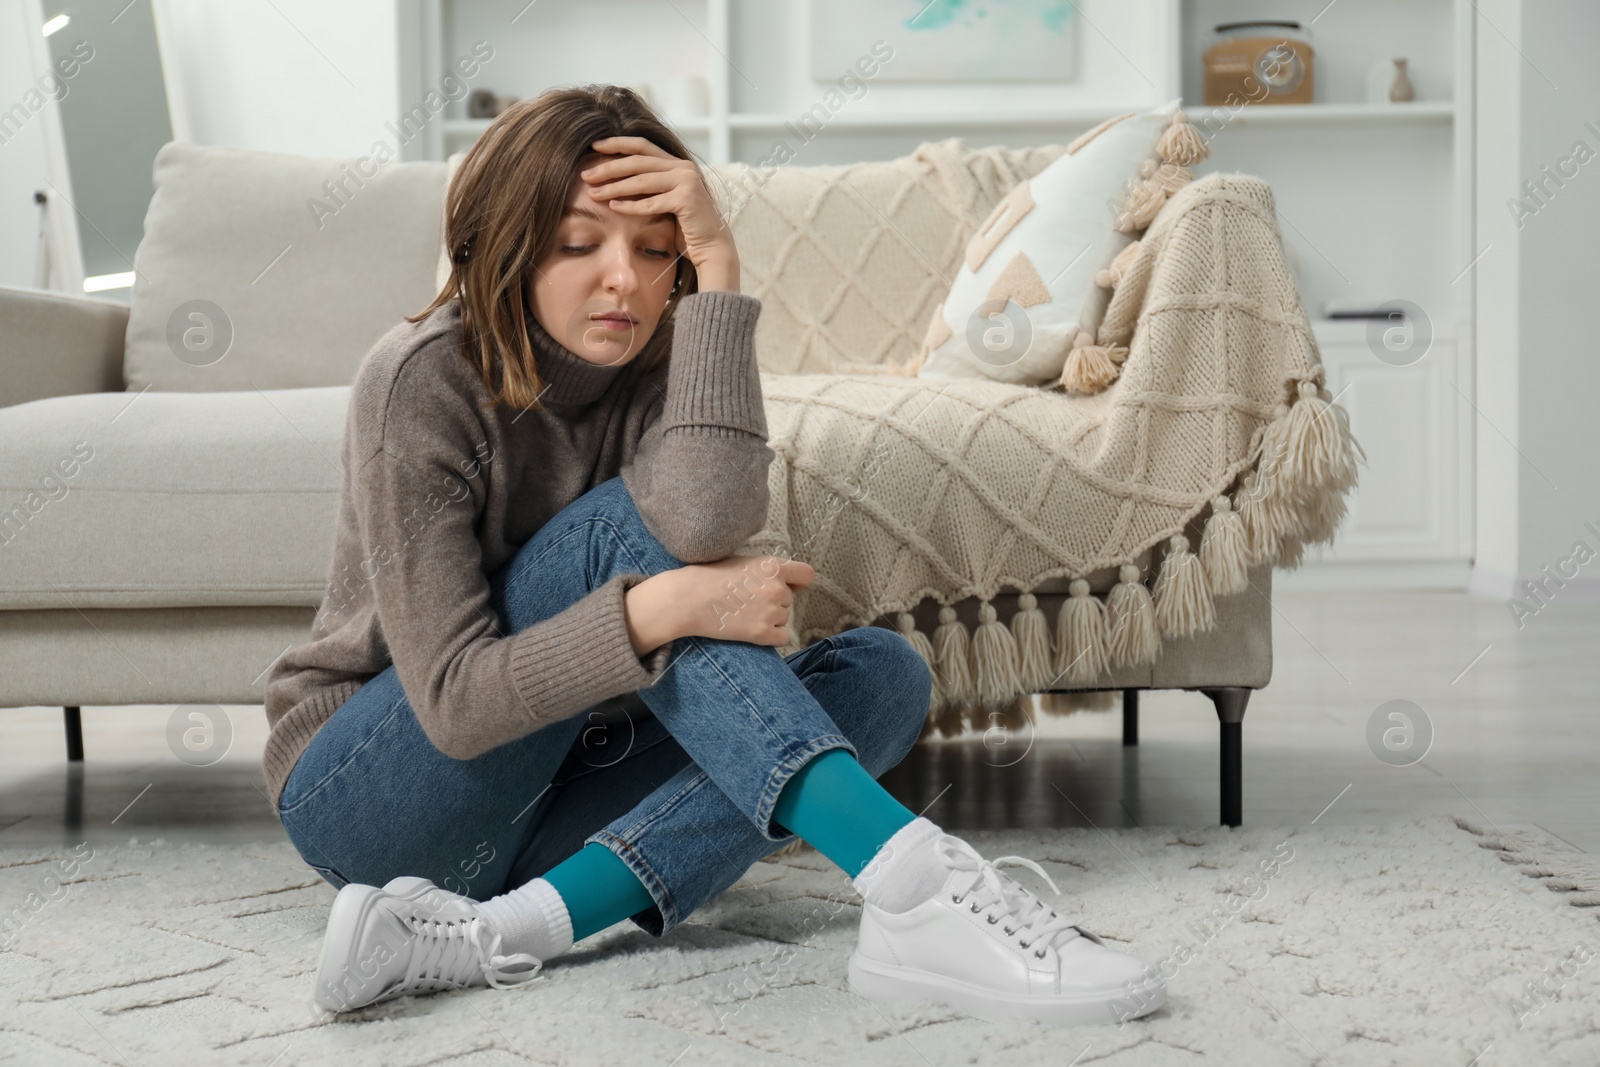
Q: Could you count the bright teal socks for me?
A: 2